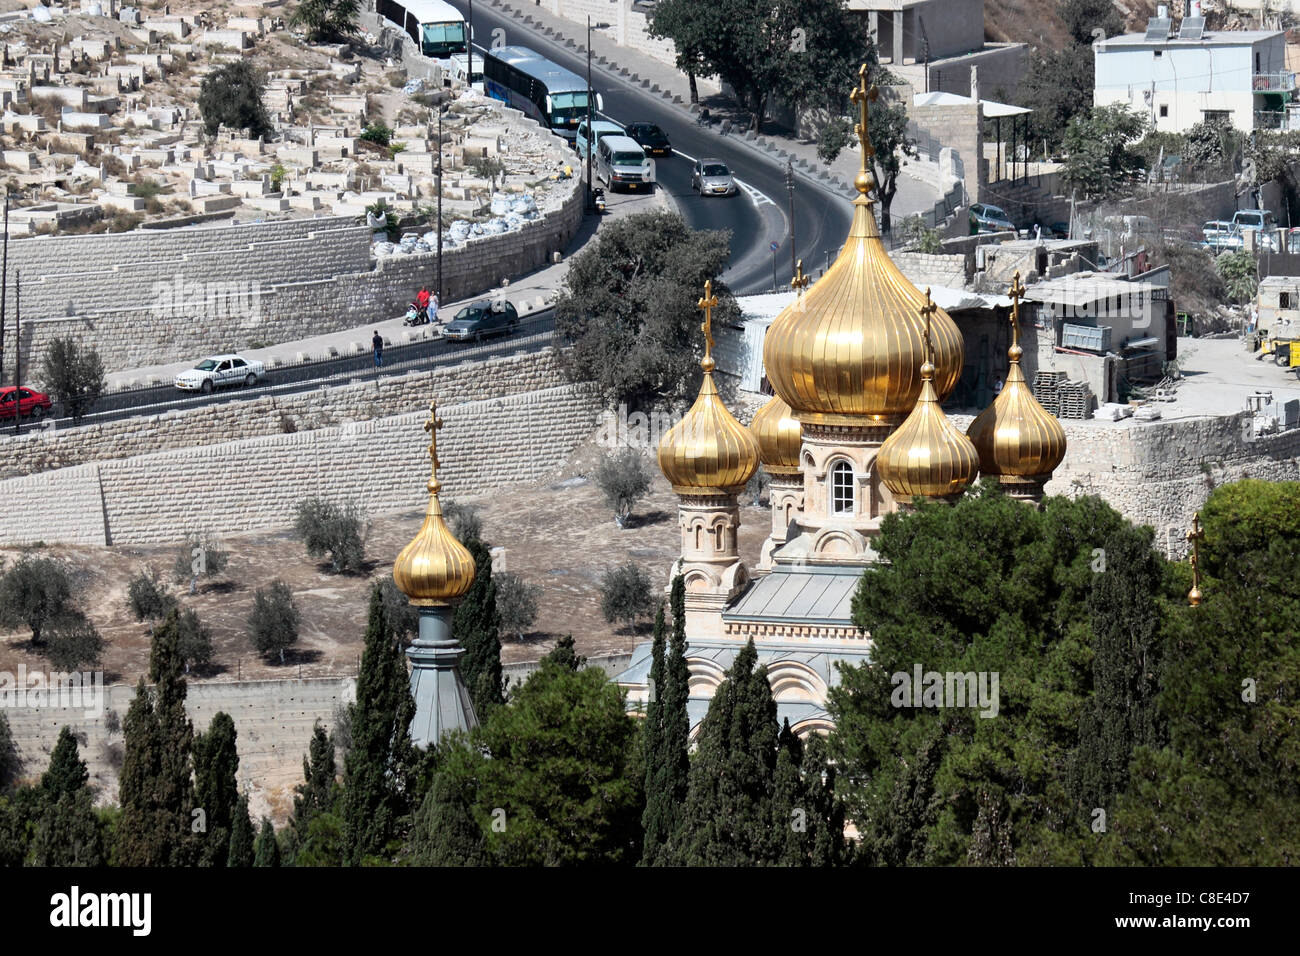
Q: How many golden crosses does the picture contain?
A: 7